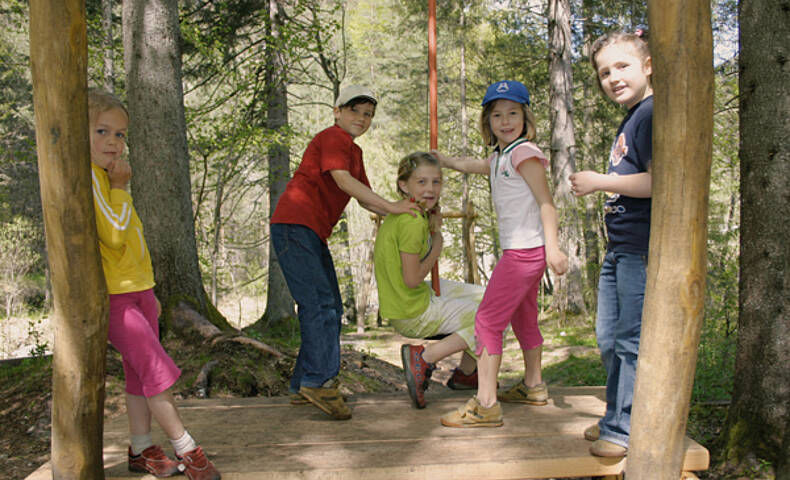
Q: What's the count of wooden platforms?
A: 1